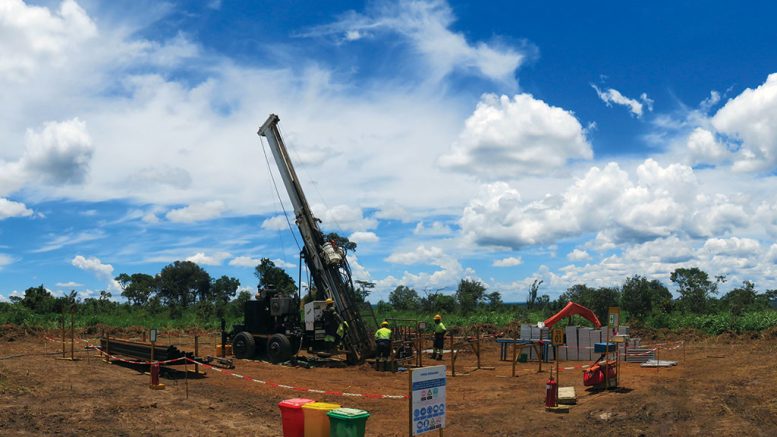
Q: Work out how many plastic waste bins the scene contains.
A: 3